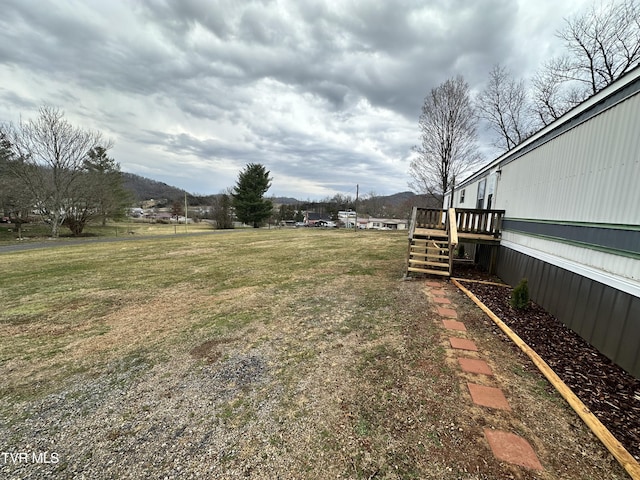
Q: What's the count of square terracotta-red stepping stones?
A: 9